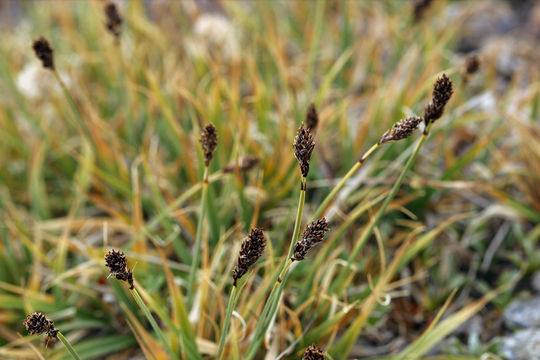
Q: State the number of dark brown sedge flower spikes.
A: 15